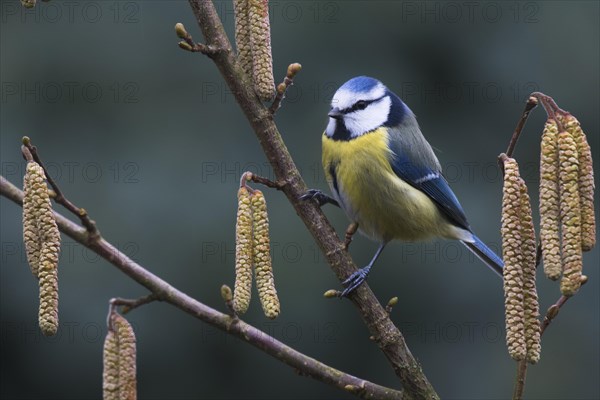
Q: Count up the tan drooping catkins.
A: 13